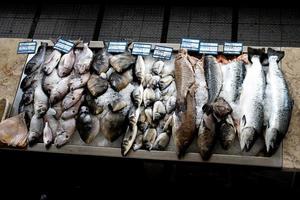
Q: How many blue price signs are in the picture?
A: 8